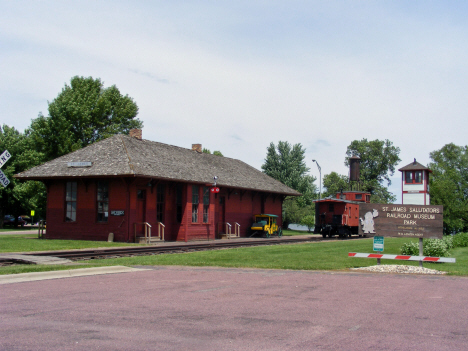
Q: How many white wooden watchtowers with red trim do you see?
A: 1